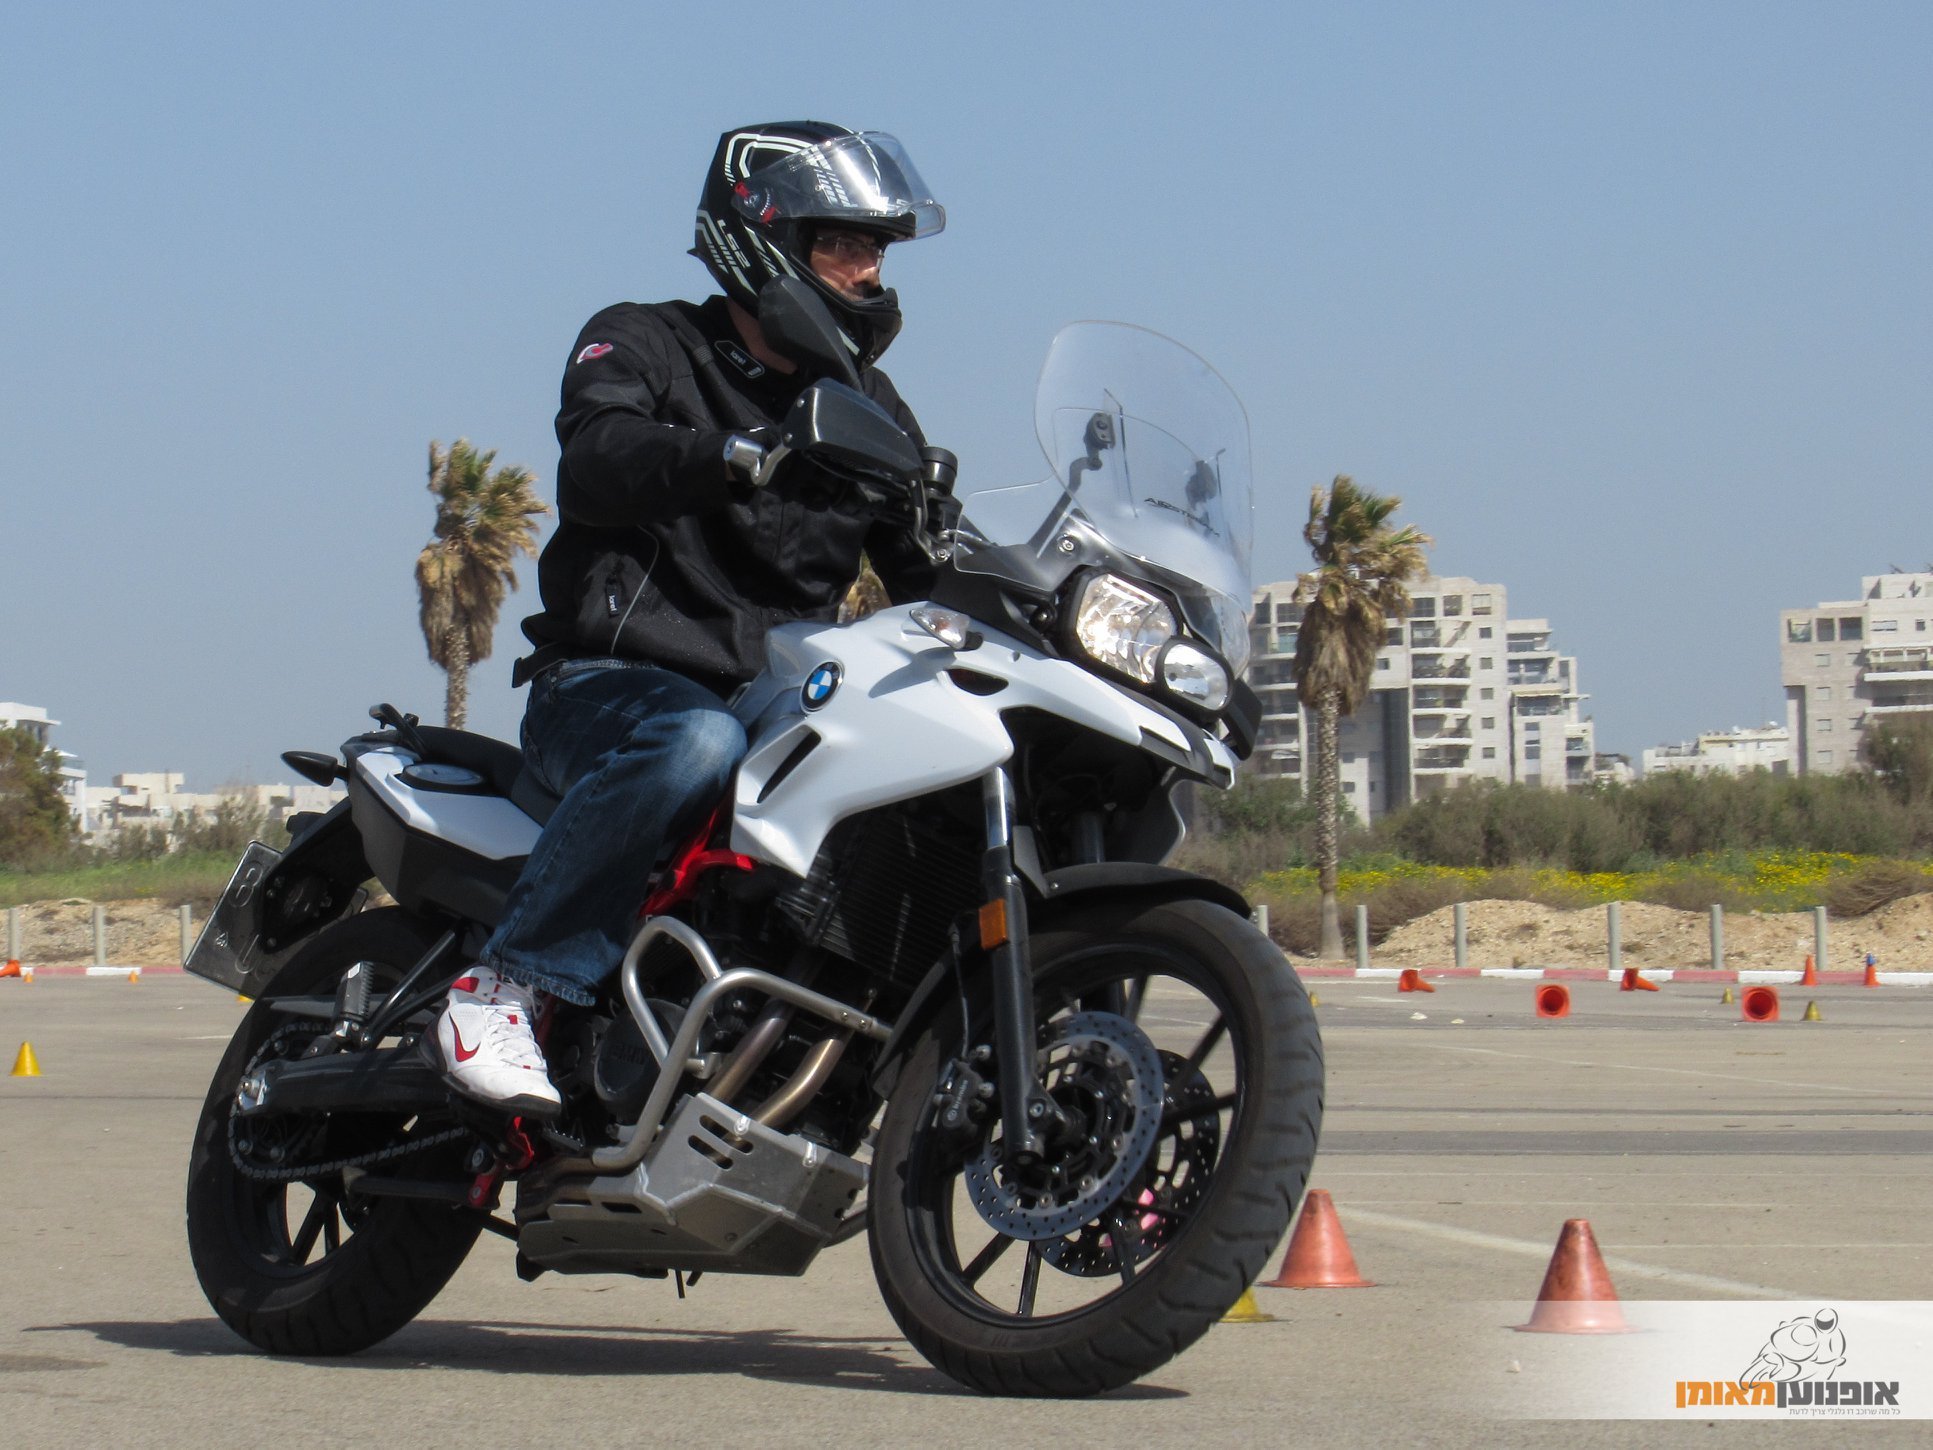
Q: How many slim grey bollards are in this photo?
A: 9